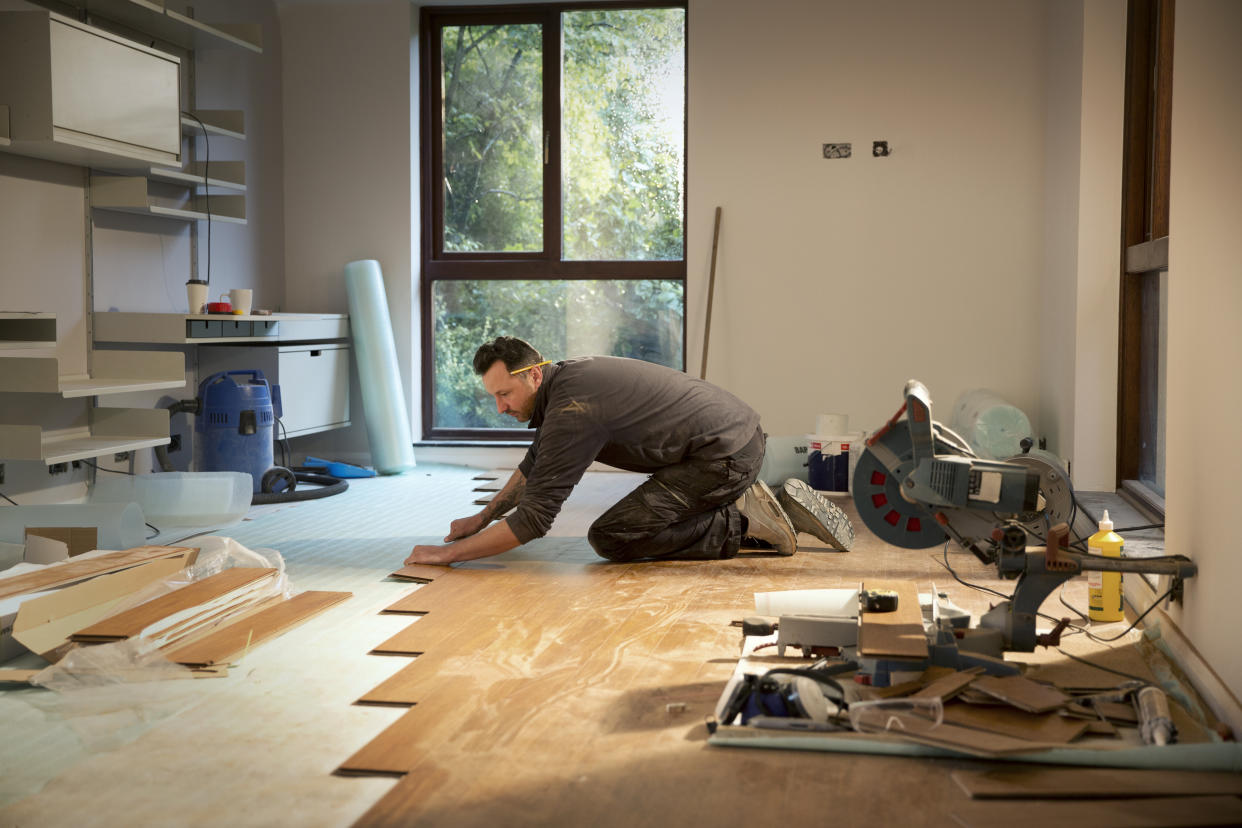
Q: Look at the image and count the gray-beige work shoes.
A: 2